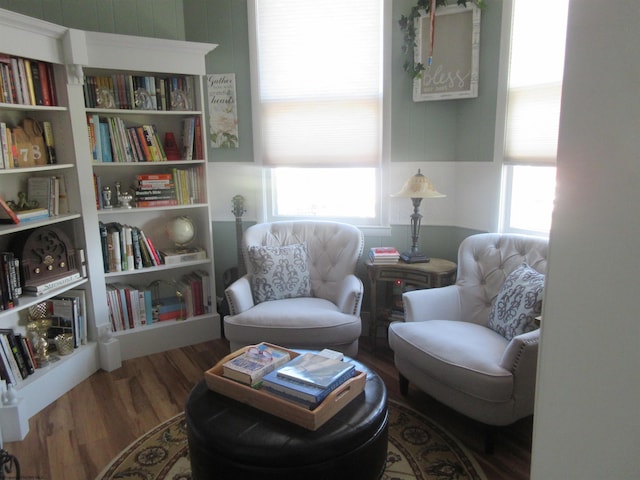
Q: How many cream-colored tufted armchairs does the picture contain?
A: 2